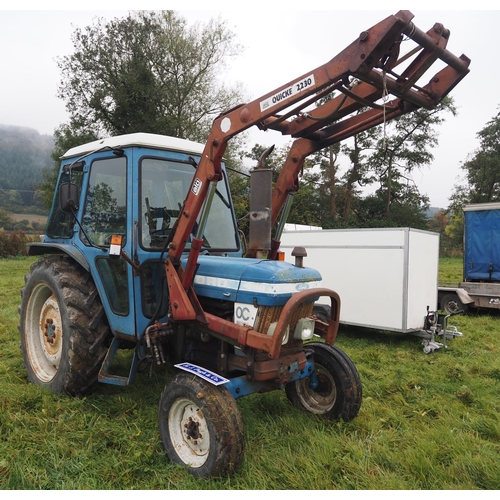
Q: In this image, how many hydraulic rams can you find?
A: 2